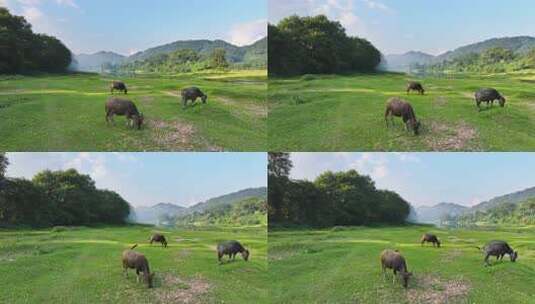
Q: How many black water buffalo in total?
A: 12